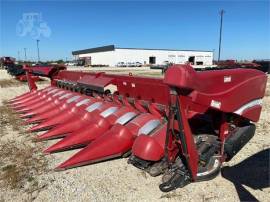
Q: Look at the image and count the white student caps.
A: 0